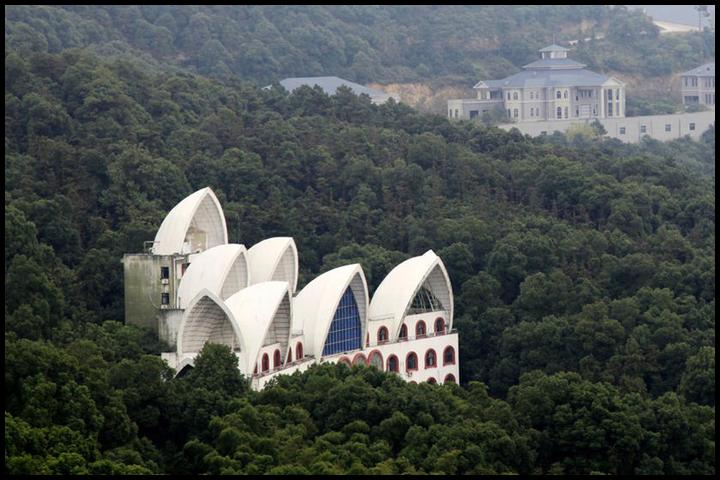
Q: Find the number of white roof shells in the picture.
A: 7